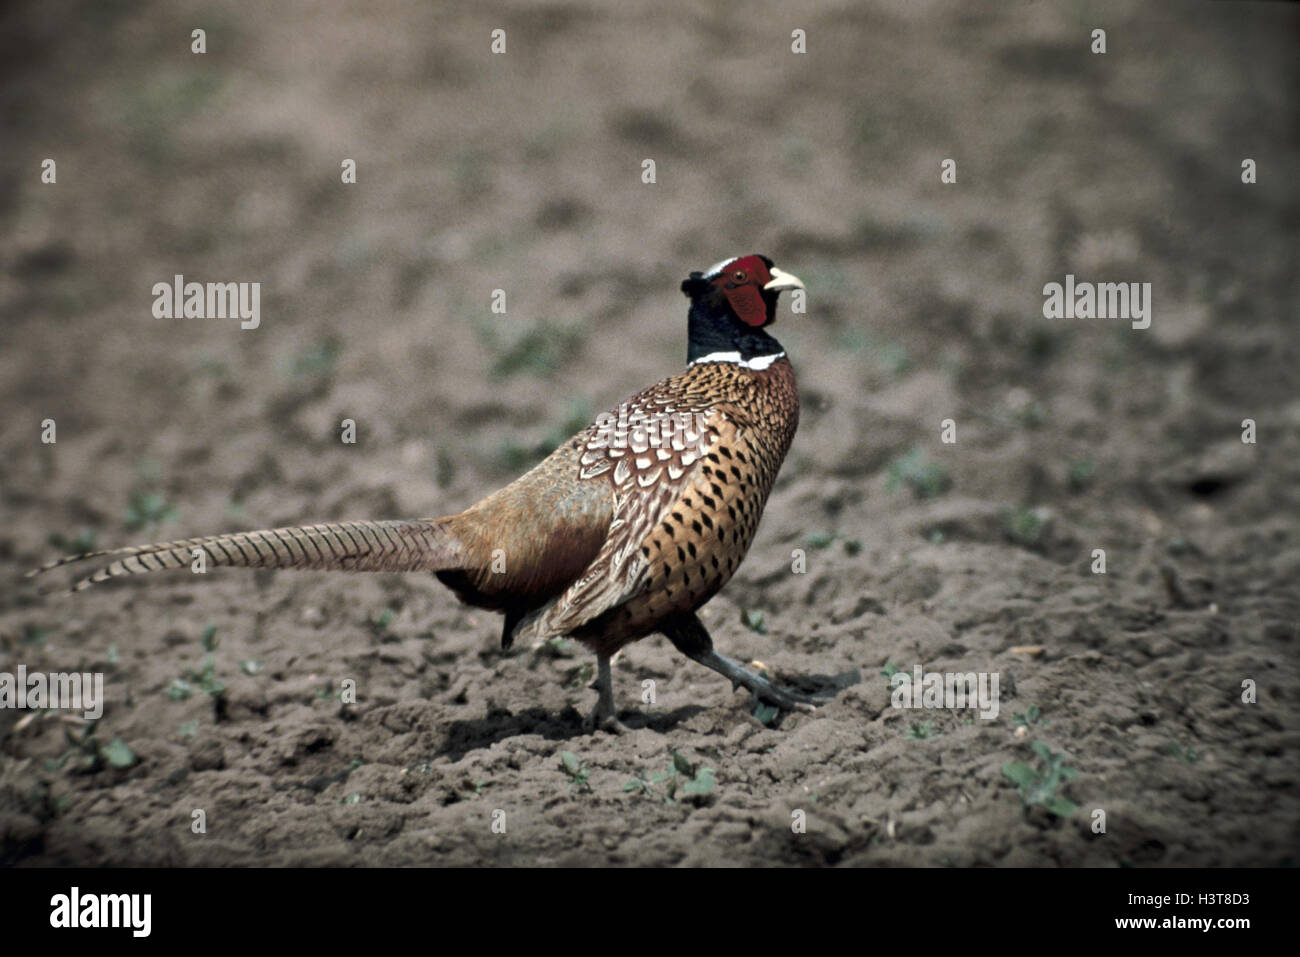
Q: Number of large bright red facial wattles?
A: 1